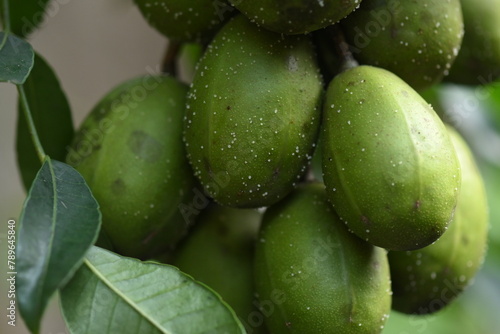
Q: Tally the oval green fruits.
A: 10